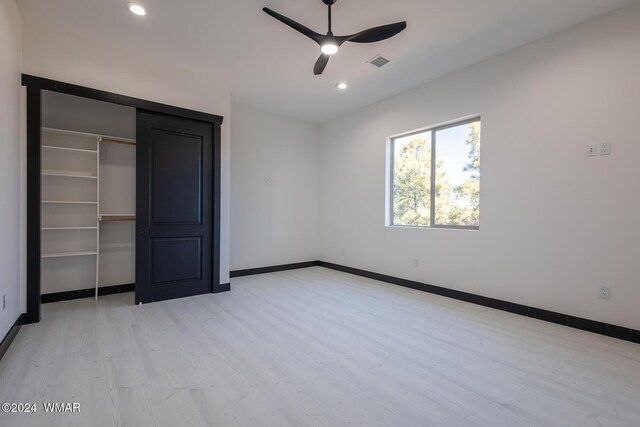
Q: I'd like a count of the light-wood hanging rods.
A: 2